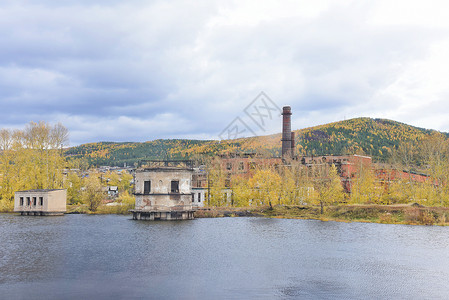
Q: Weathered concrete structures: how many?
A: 2